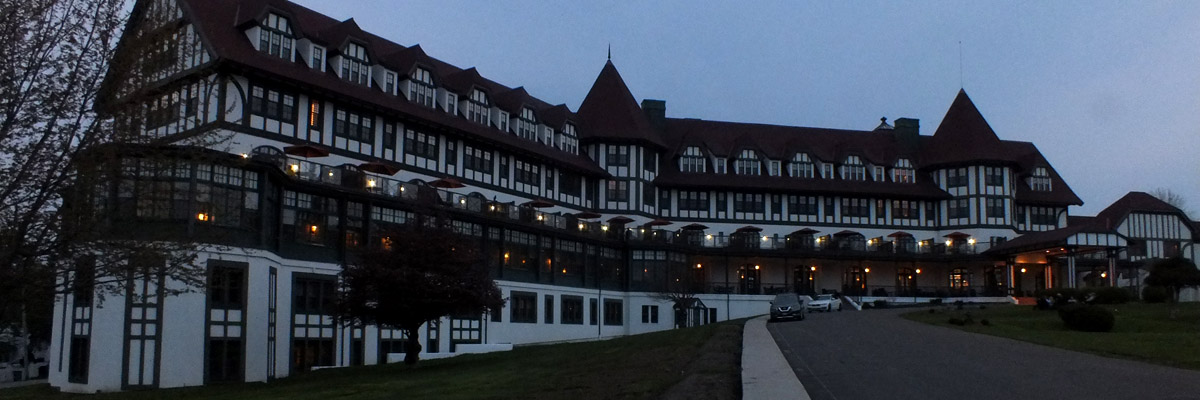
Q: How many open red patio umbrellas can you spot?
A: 13